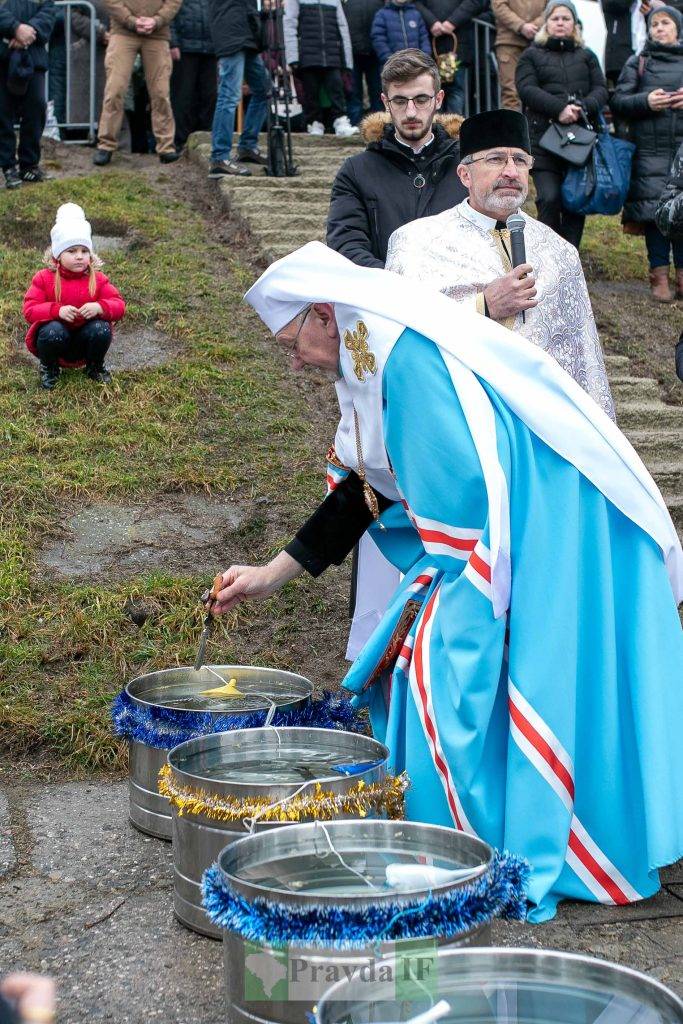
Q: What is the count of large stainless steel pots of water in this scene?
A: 4